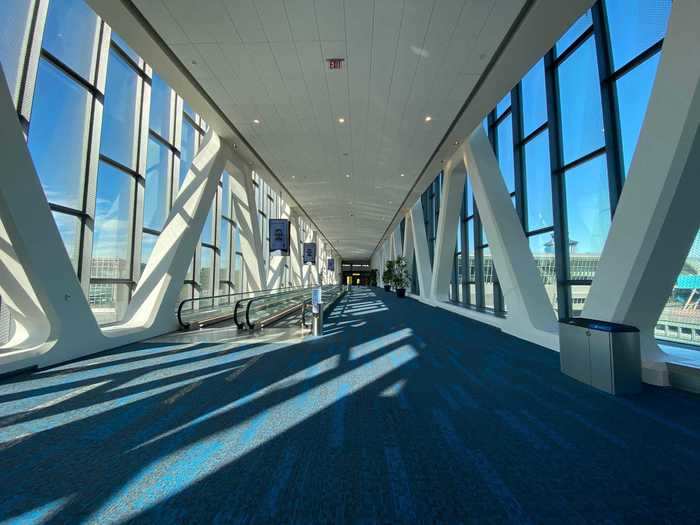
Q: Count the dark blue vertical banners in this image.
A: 3